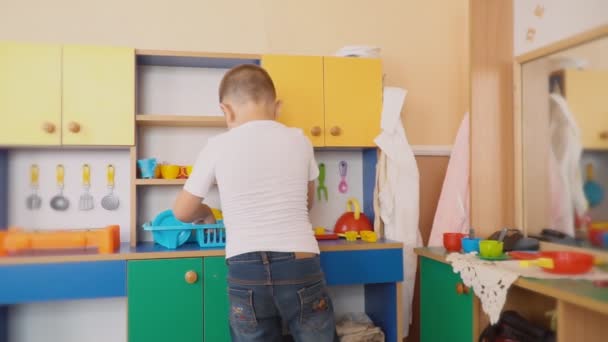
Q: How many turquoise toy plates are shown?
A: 1